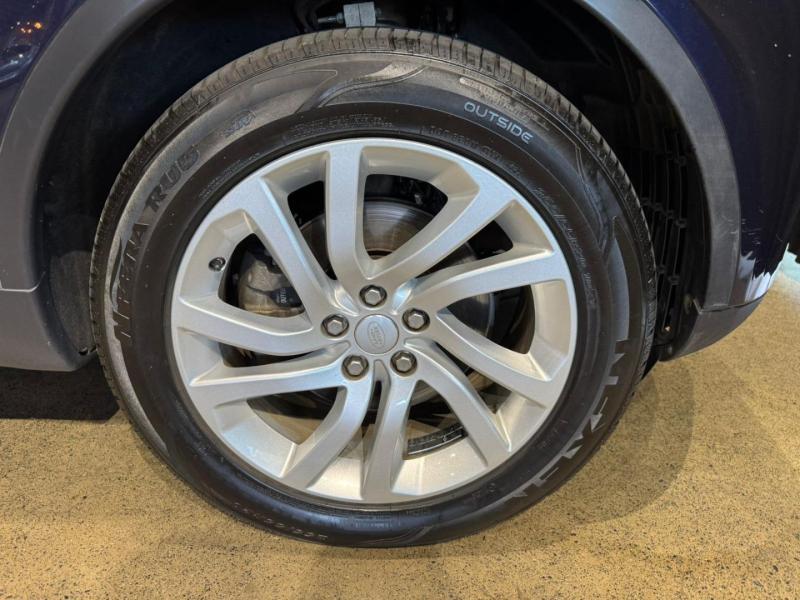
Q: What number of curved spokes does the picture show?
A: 10